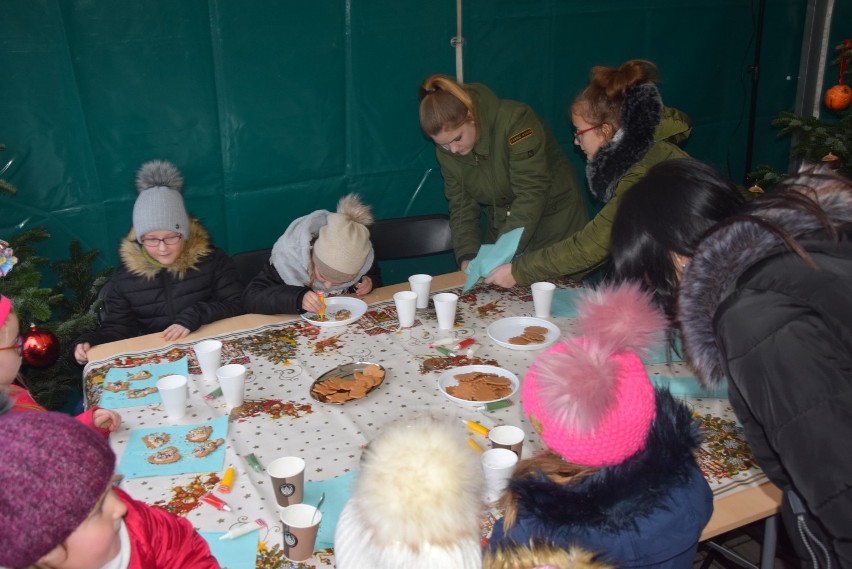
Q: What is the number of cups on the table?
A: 11